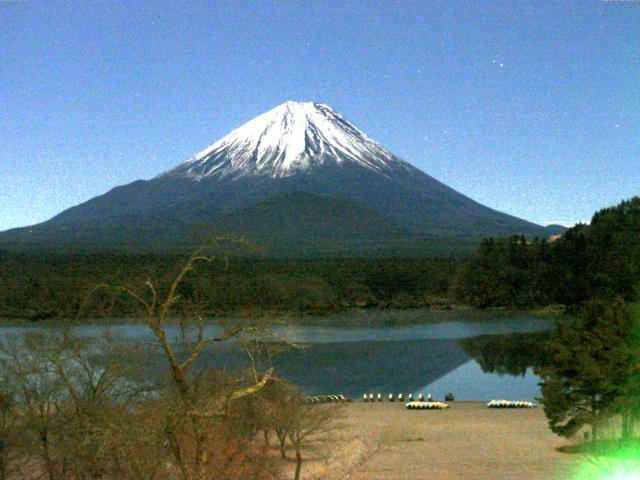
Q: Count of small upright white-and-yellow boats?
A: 8